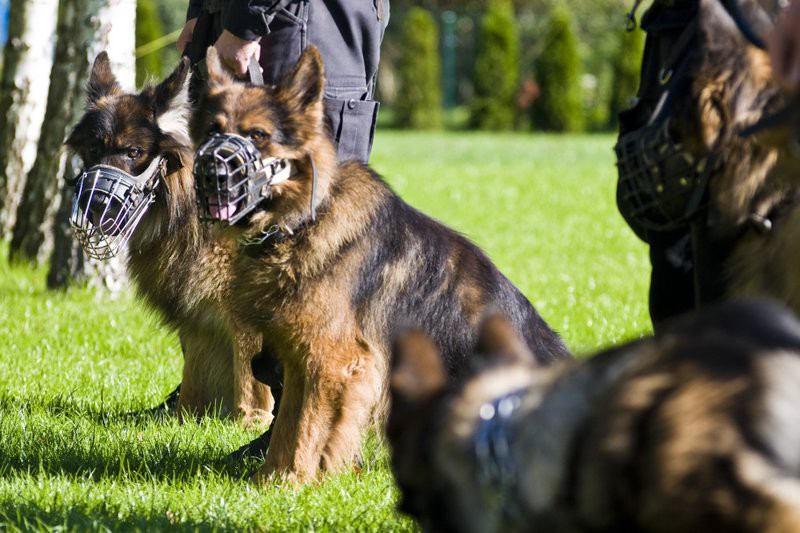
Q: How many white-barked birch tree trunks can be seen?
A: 3